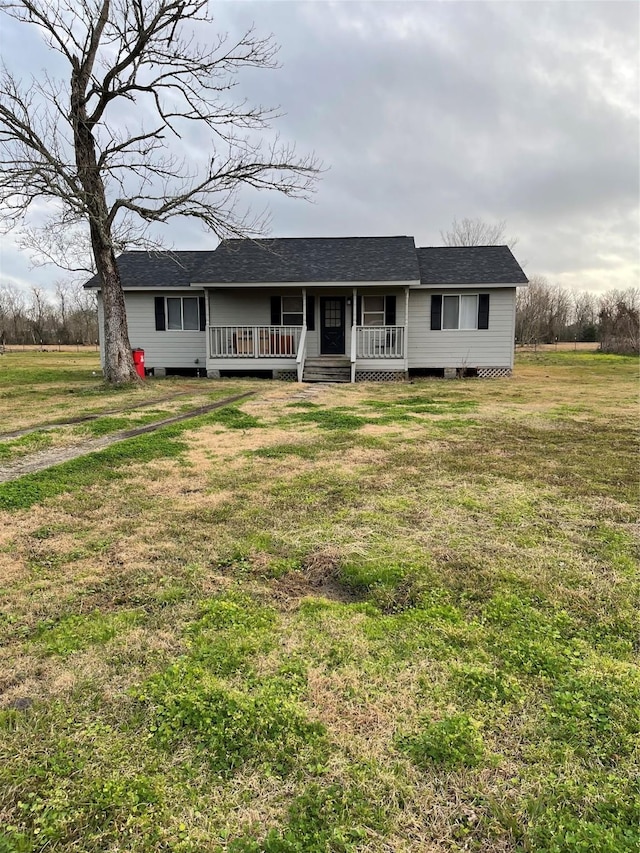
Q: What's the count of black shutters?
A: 8